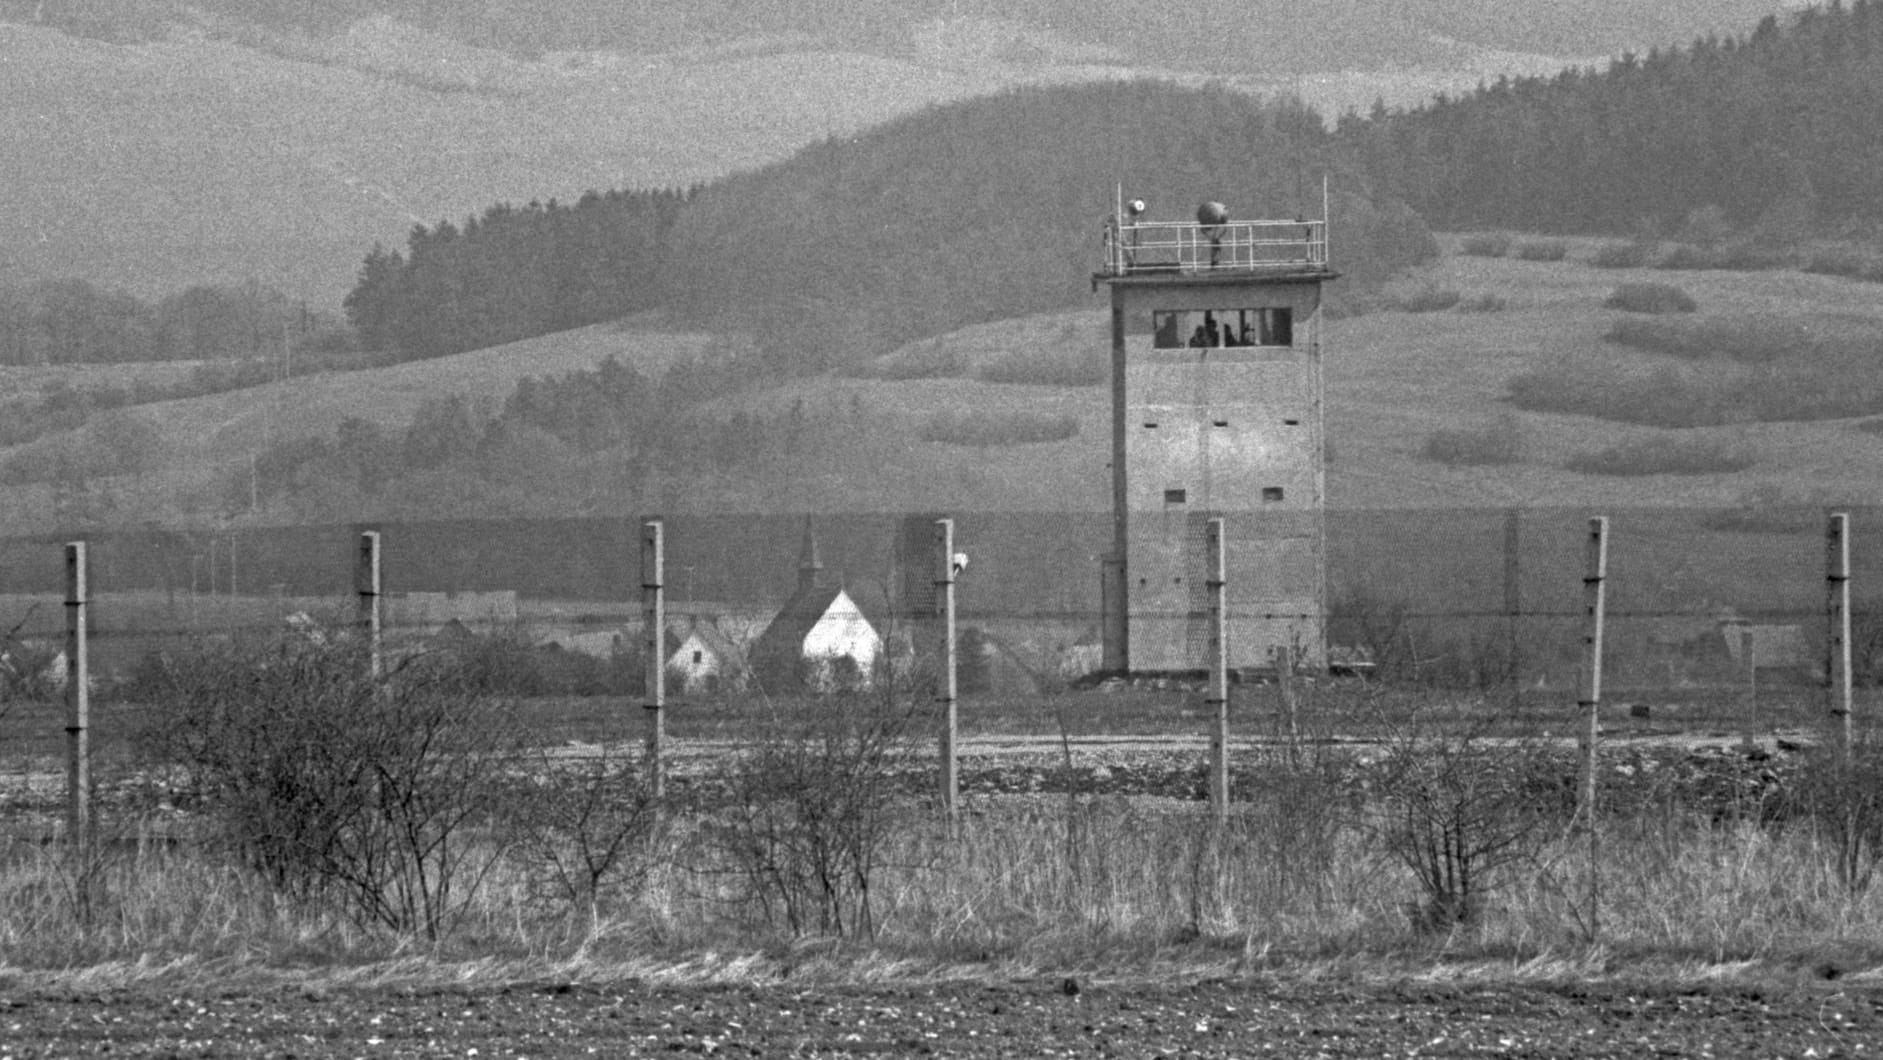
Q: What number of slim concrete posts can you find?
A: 7